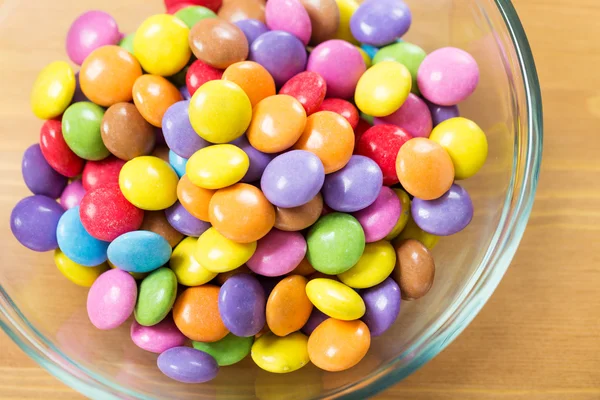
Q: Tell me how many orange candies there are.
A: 11